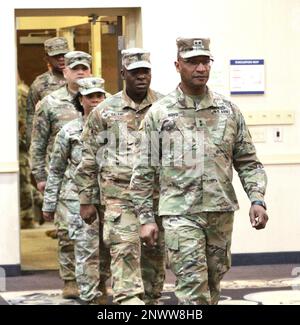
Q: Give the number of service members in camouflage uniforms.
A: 5